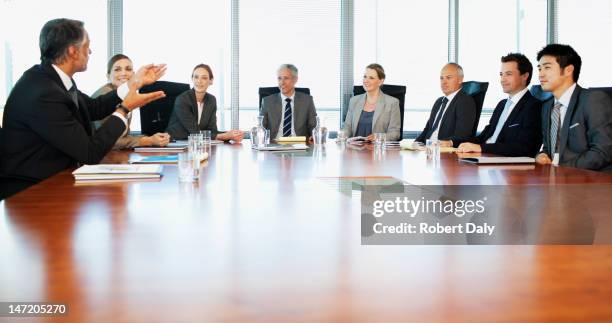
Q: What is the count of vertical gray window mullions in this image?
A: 5